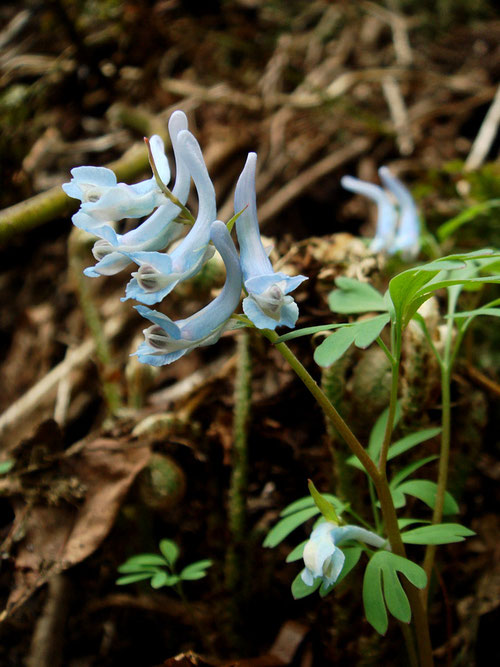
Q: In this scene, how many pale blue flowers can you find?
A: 8